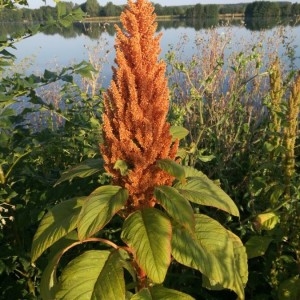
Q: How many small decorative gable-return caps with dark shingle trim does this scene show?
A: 0